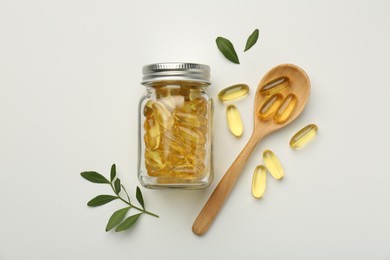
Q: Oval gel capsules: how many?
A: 8